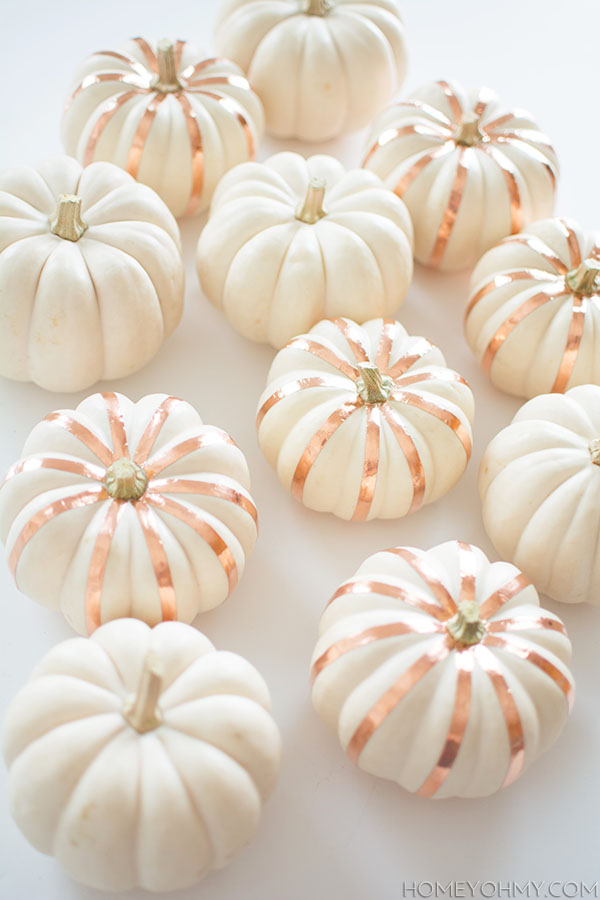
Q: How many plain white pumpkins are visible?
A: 5